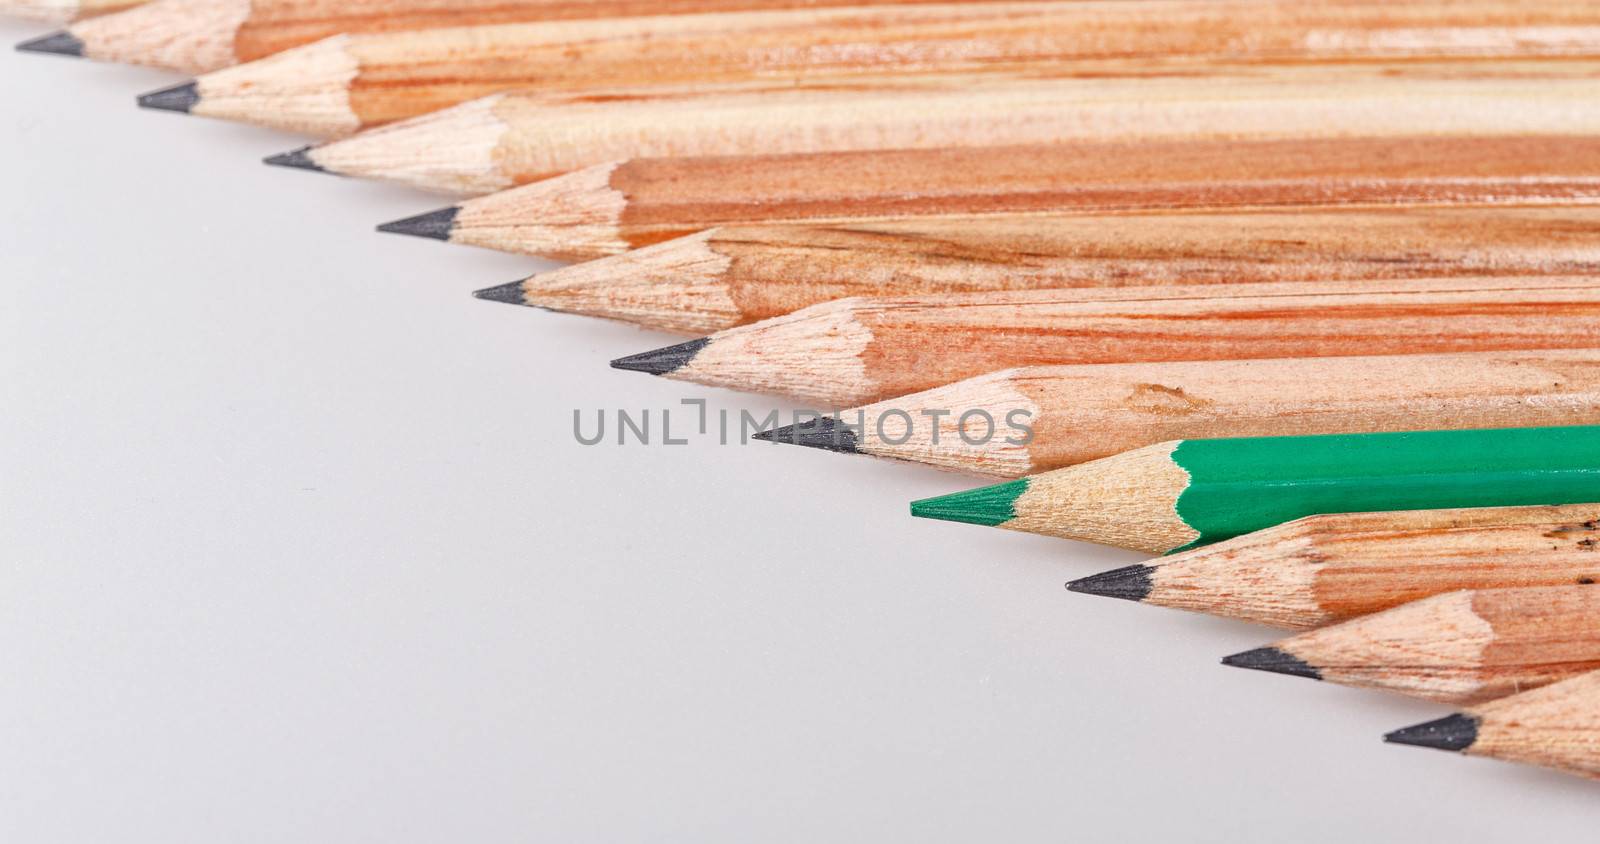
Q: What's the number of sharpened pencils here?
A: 11